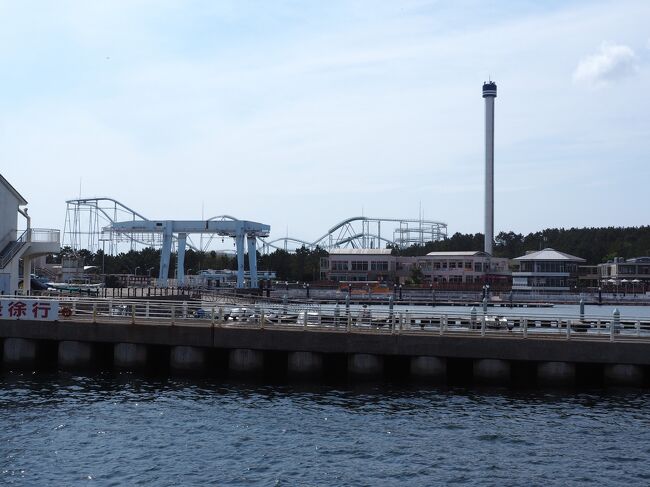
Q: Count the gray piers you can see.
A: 11